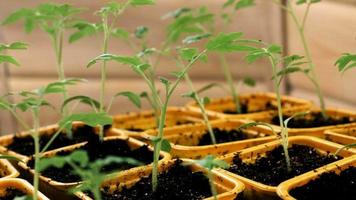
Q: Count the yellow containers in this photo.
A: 12